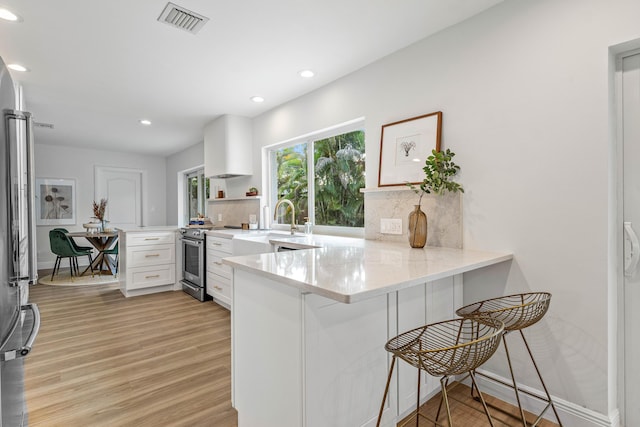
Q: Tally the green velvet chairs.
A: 3